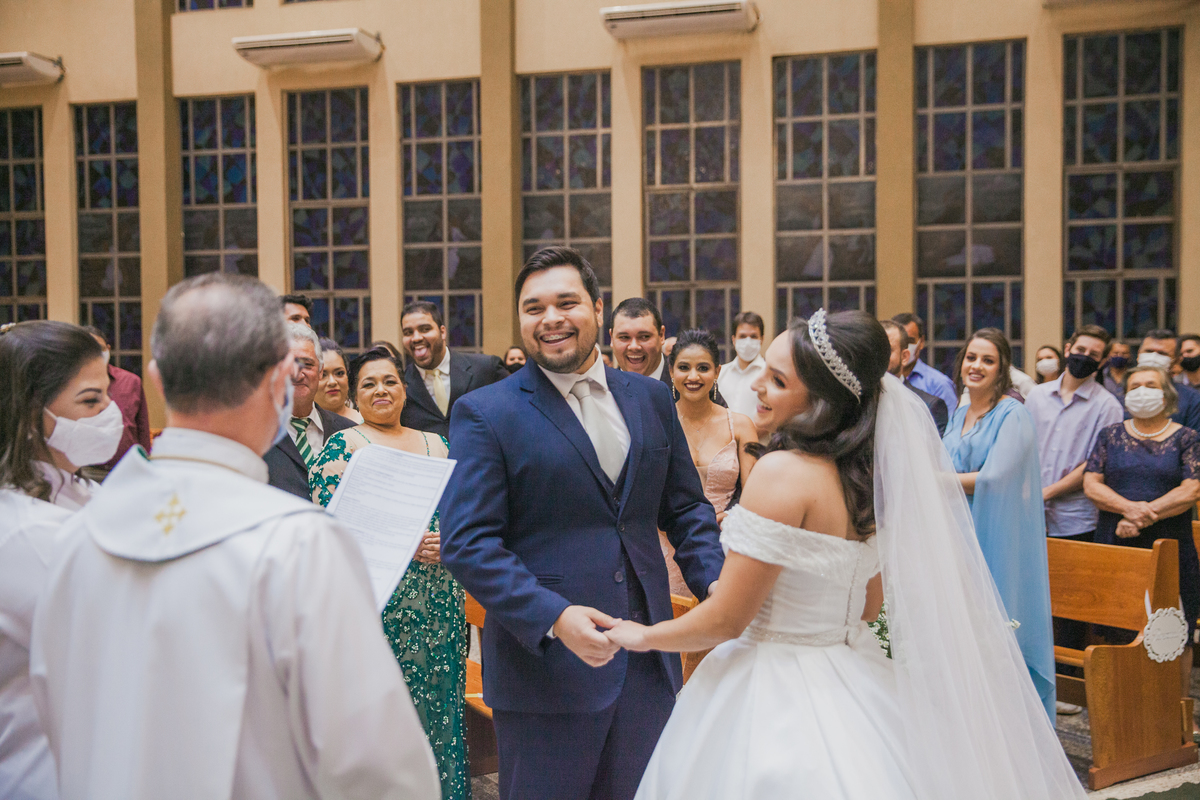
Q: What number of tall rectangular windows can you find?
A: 10